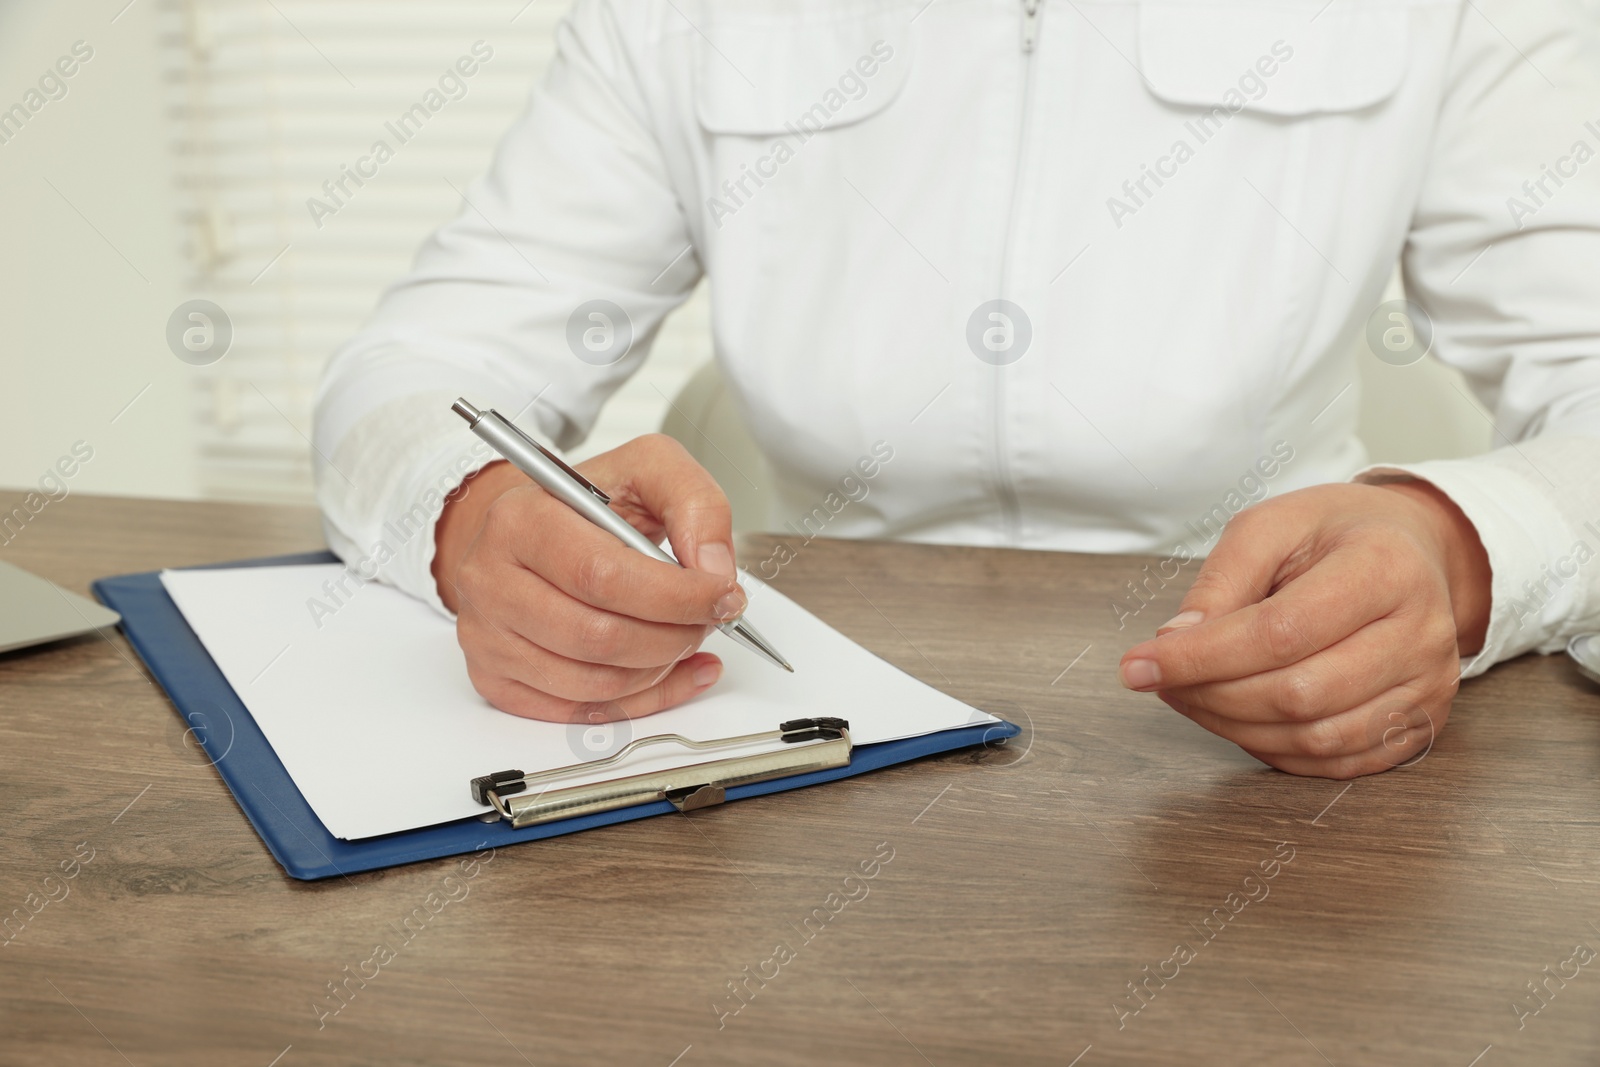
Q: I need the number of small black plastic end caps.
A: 2